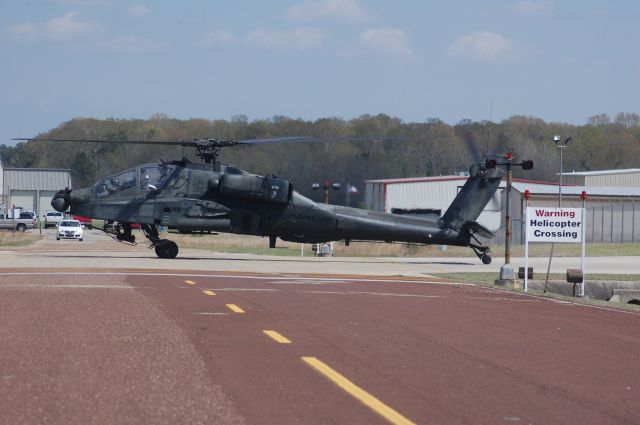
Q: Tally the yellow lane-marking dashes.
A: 5